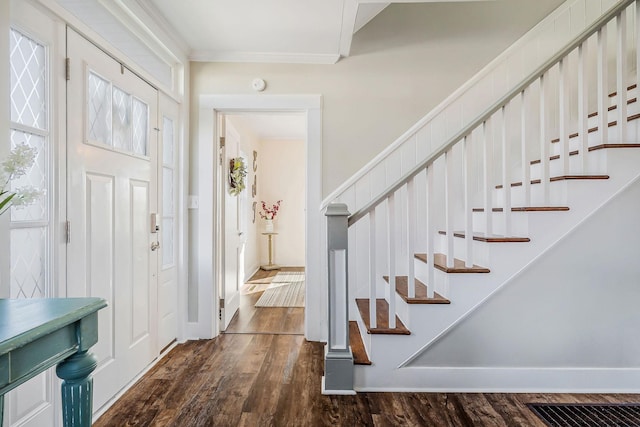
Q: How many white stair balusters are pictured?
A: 15